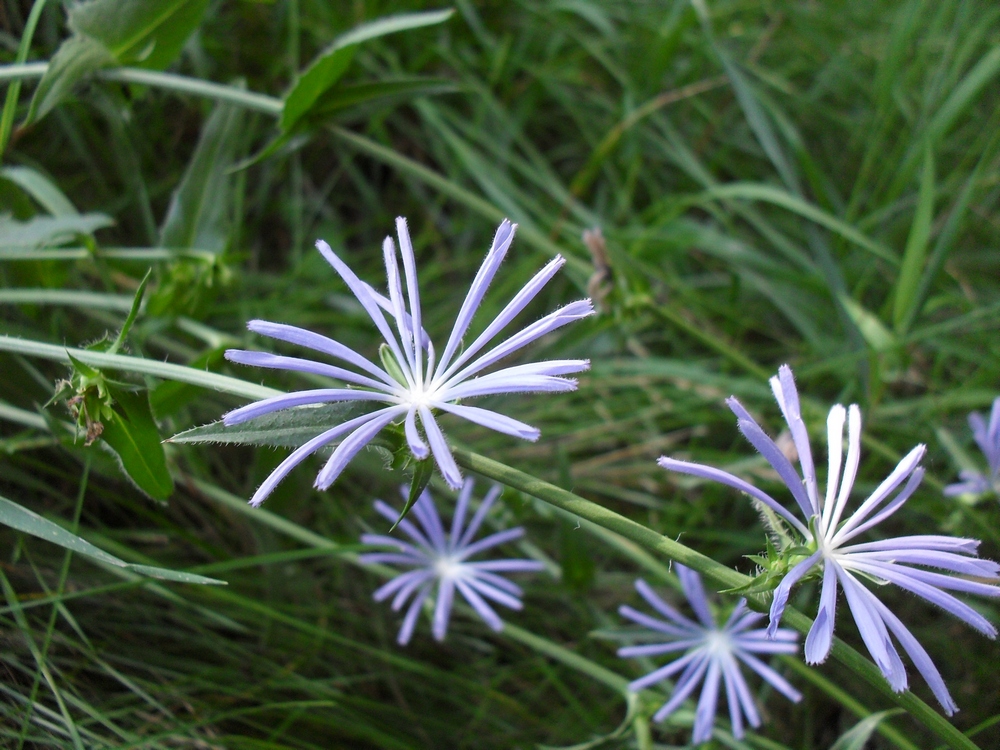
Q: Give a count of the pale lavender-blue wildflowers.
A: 5